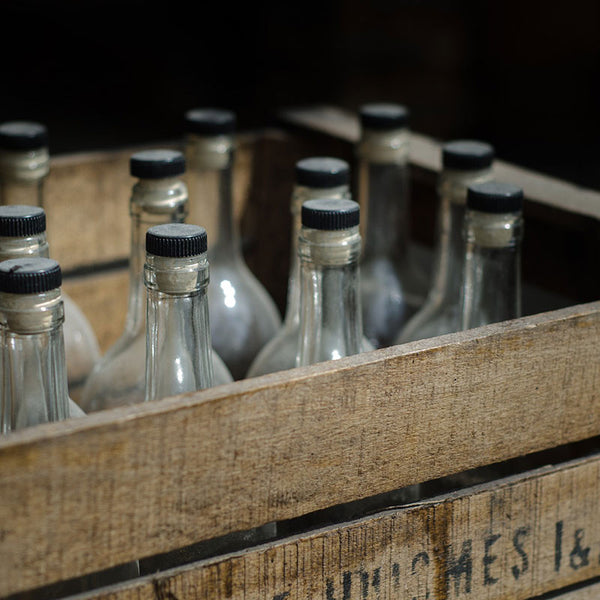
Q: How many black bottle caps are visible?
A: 11